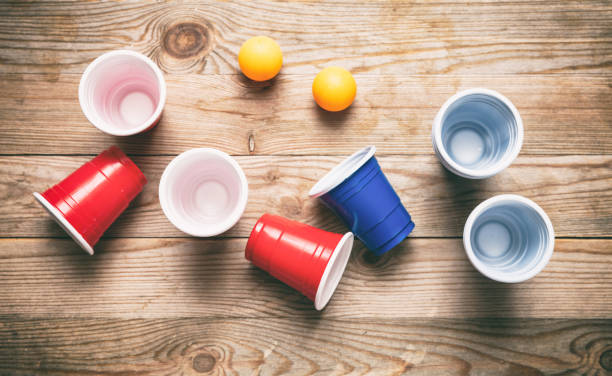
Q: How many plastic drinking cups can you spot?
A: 7